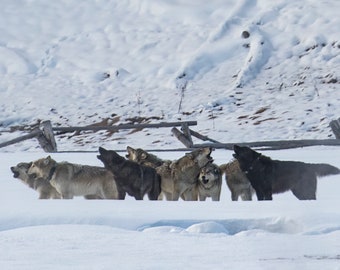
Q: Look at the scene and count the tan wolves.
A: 6